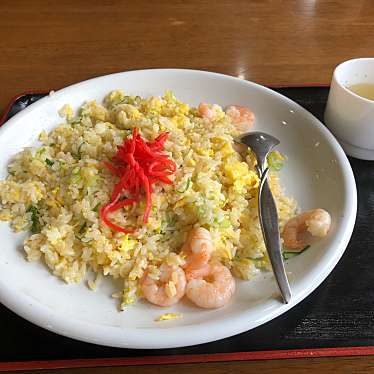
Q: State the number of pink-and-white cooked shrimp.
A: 6